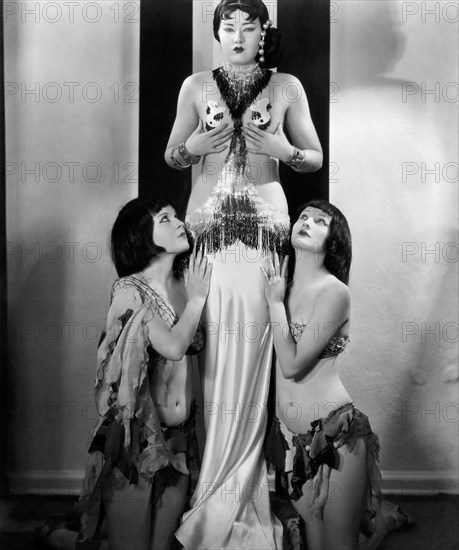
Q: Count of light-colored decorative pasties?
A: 2